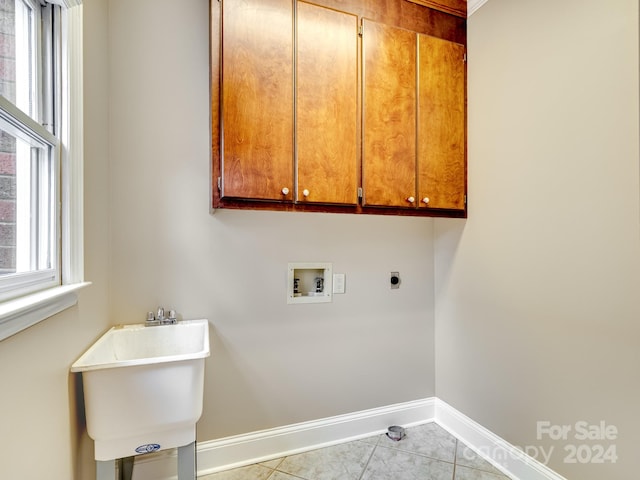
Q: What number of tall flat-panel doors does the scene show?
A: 4